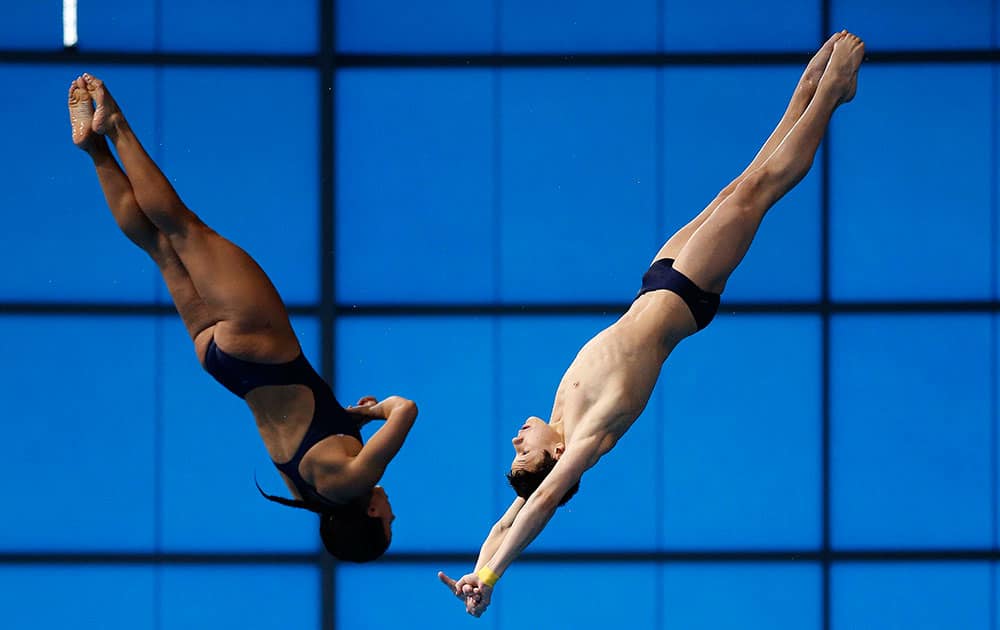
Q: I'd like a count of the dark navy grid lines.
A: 5